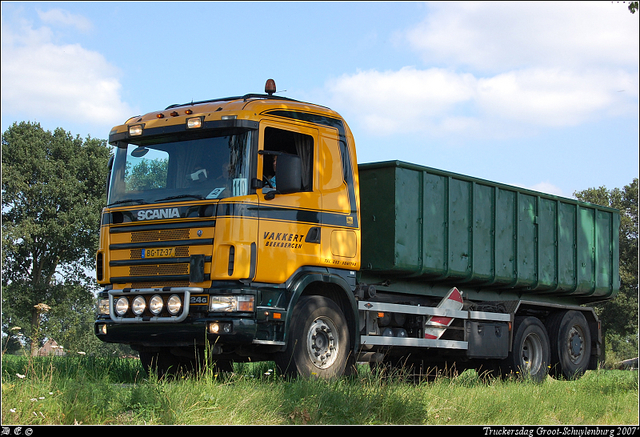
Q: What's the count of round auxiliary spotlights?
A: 4